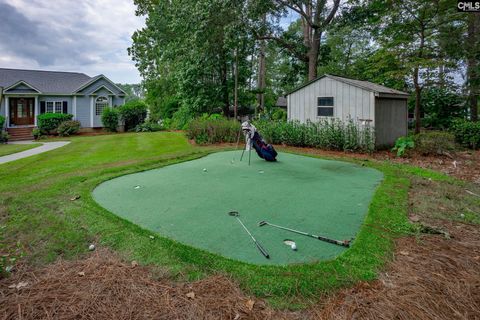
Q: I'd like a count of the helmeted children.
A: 0